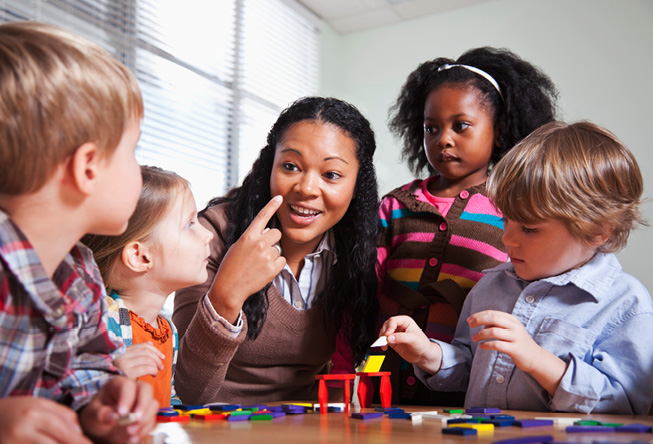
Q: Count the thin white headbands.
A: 1